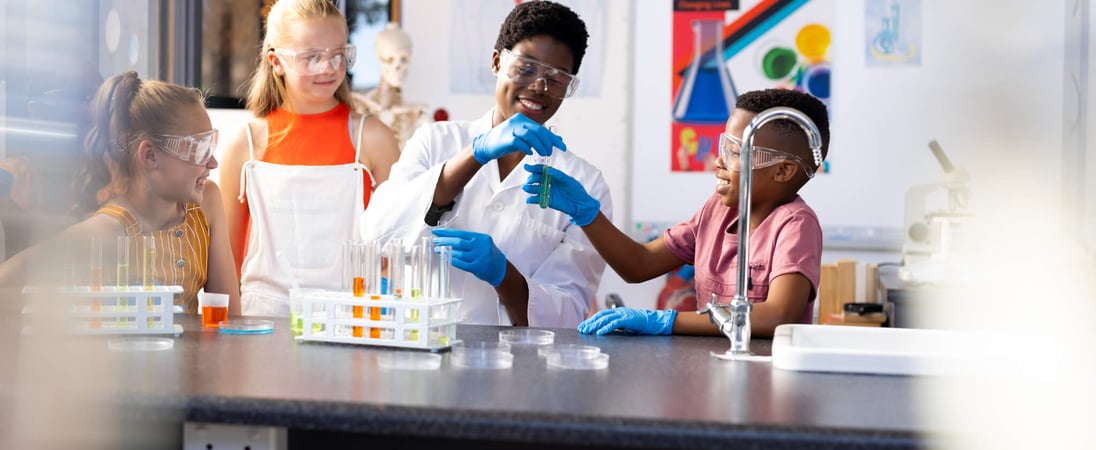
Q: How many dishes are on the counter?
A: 8